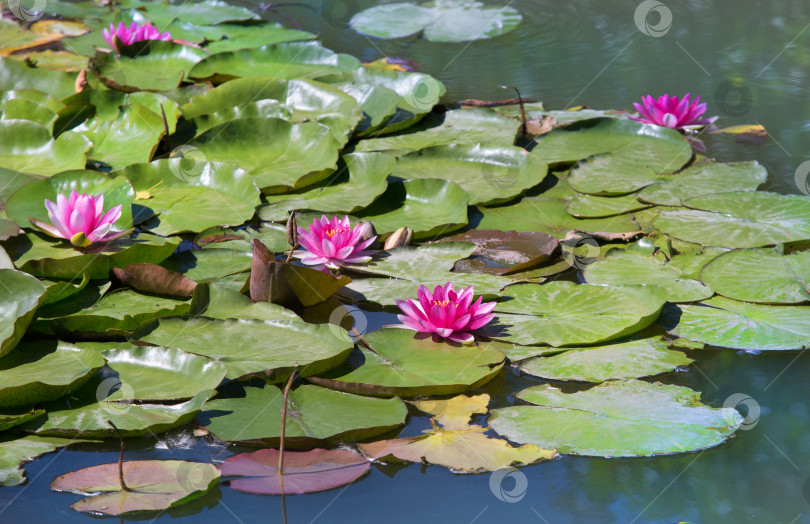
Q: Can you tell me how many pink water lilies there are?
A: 5